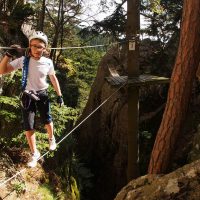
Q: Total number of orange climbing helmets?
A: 0